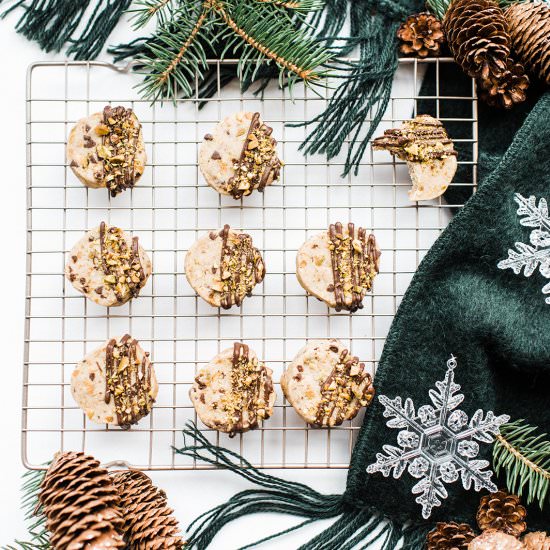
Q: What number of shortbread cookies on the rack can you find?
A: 9